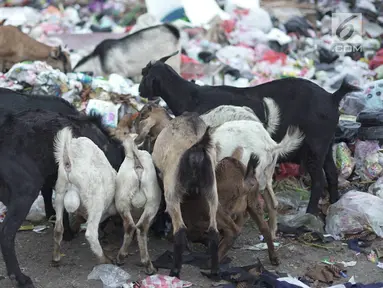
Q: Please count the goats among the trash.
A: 12